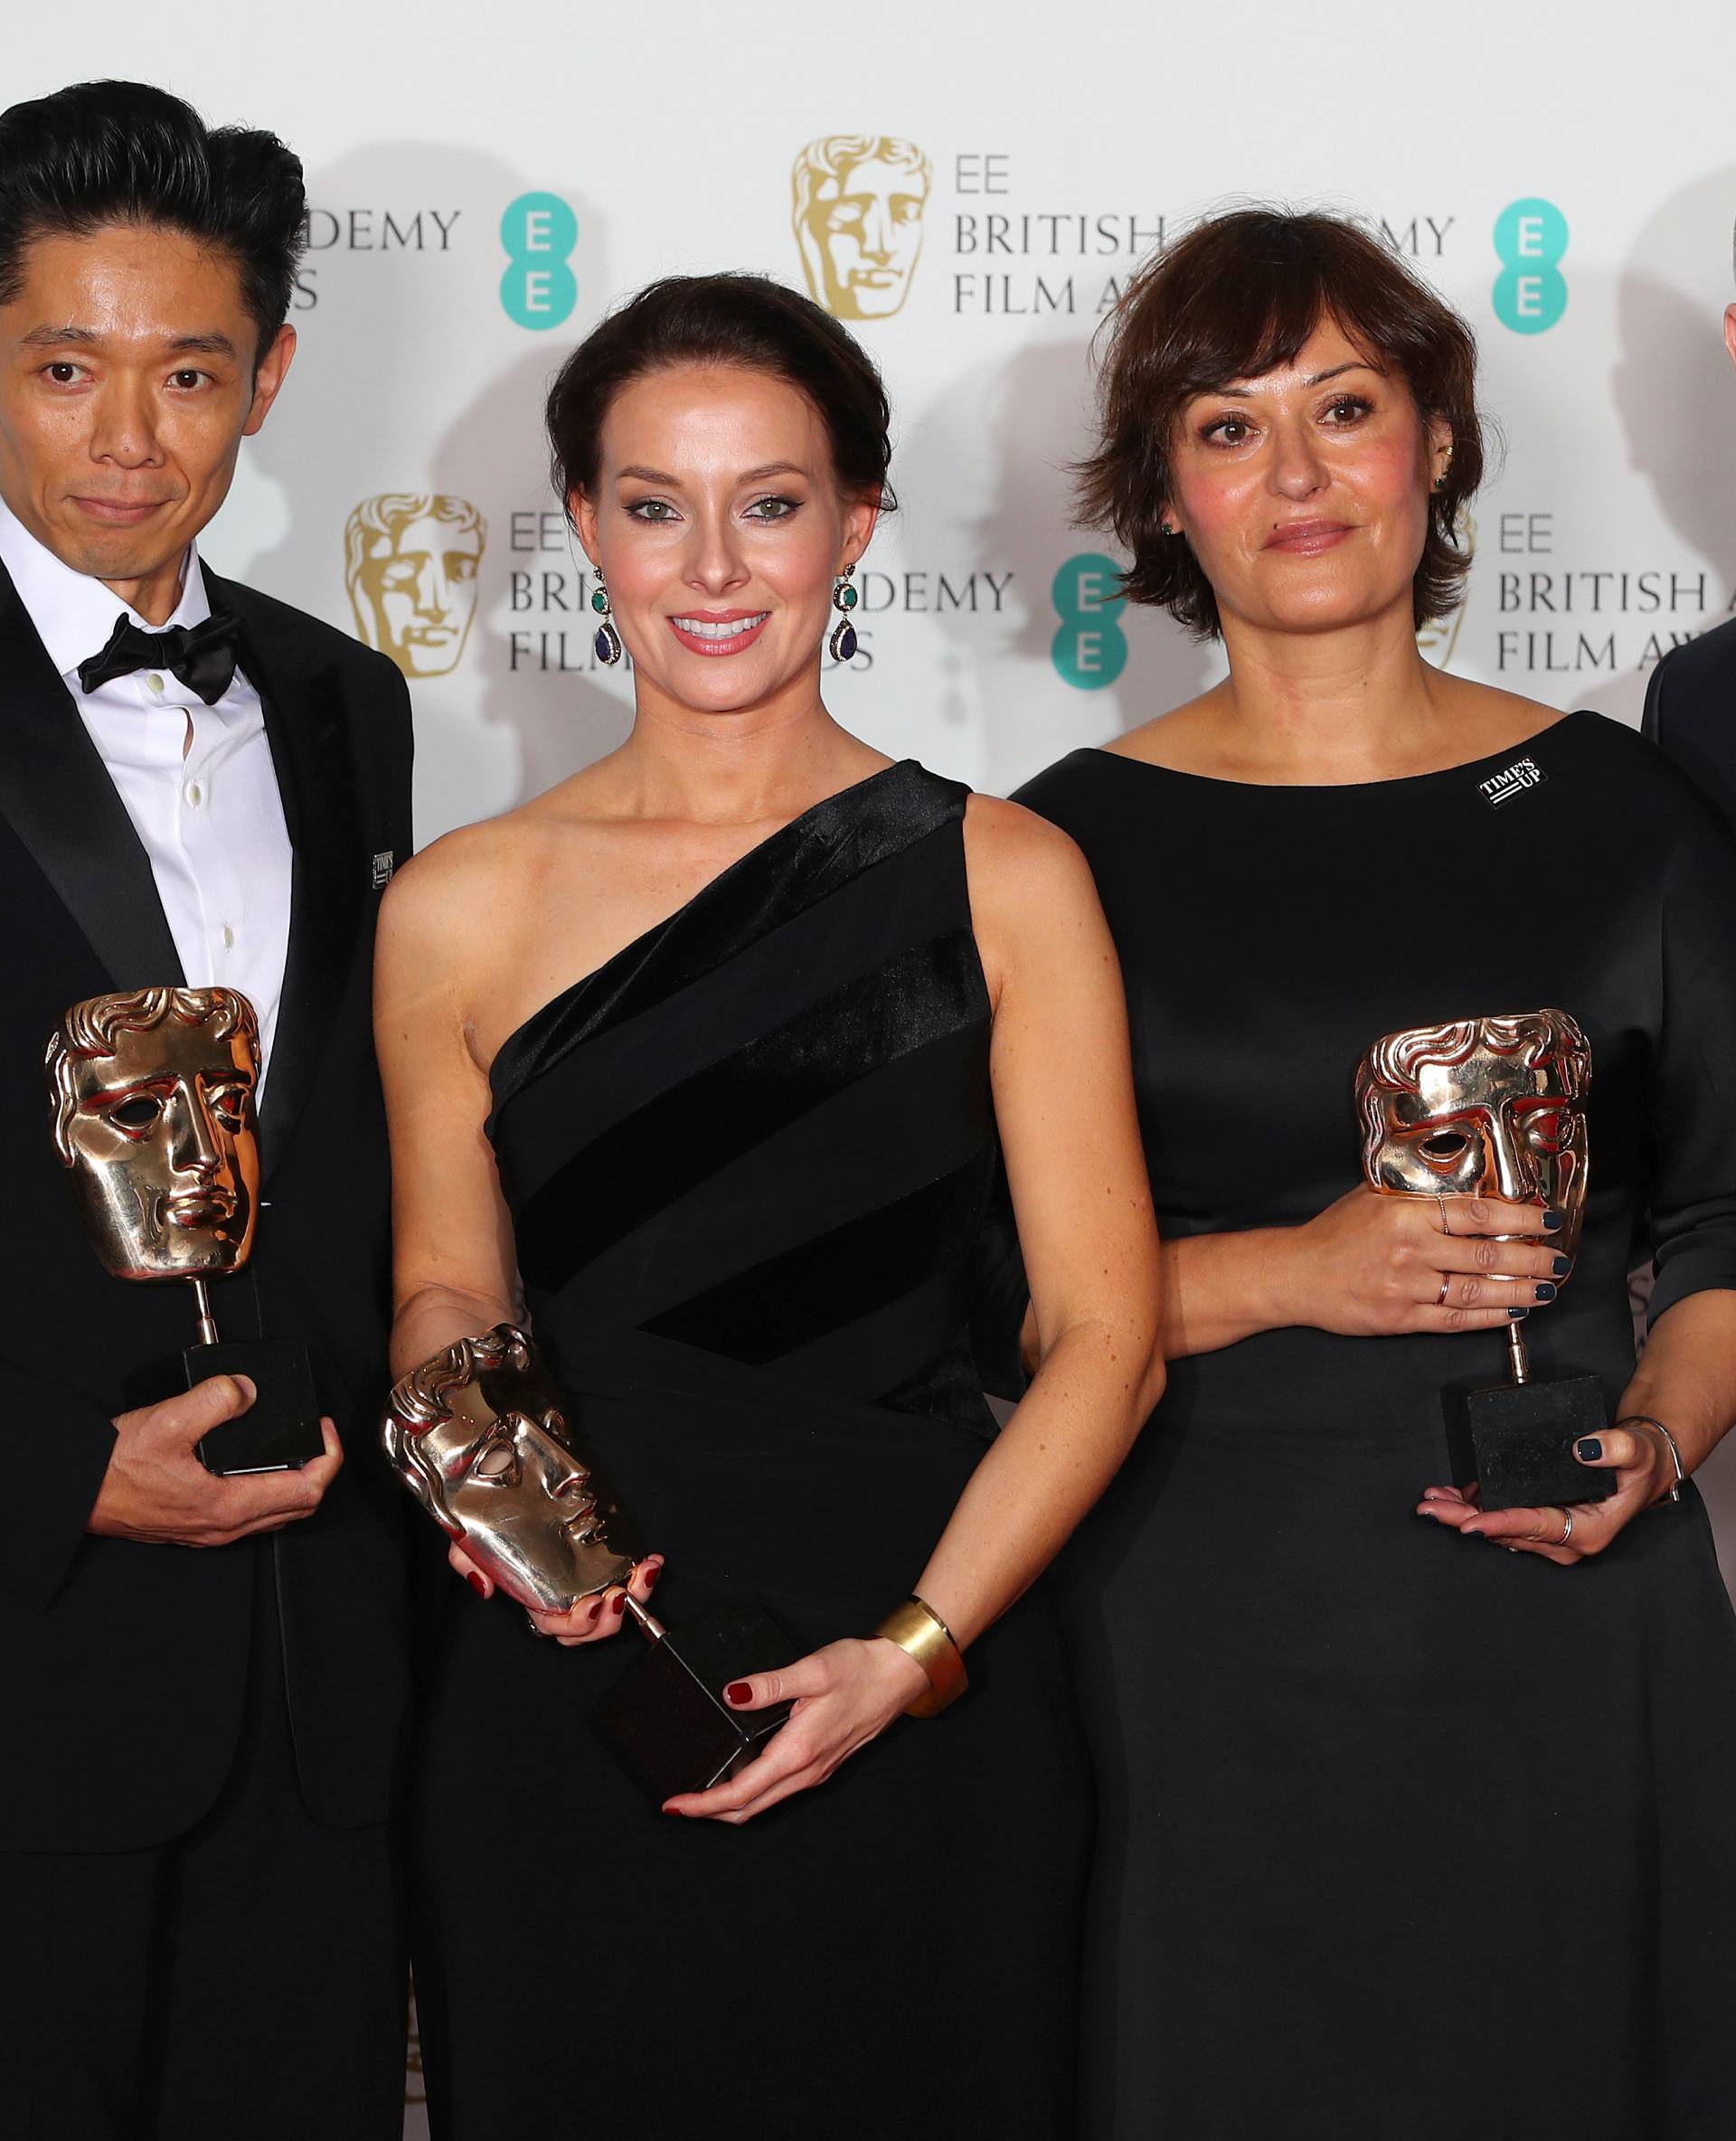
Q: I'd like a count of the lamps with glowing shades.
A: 0